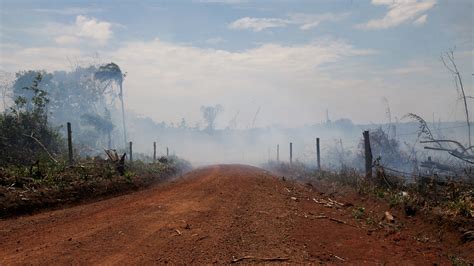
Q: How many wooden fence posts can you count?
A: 8